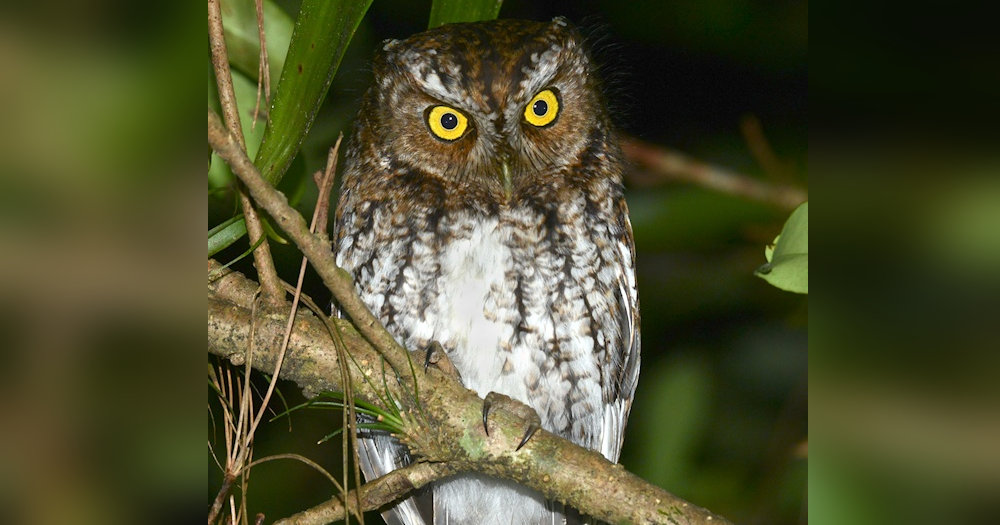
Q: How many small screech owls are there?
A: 1